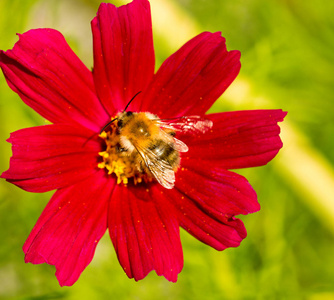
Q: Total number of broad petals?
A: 8